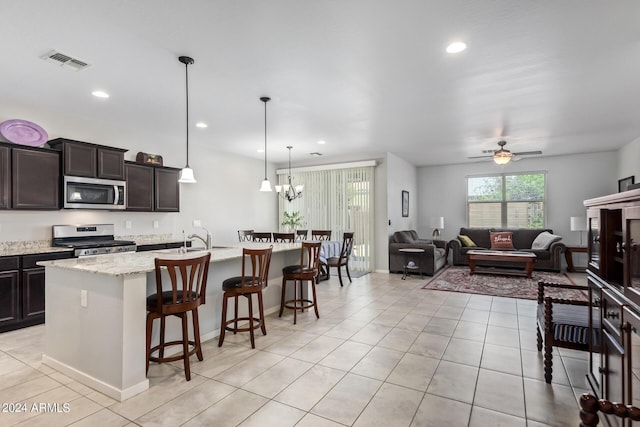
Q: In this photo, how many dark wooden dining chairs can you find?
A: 6